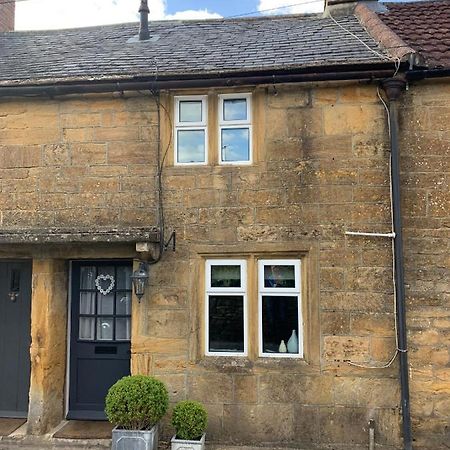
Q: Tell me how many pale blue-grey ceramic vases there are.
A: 1